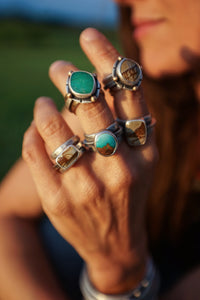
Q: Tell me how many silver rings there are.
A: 5